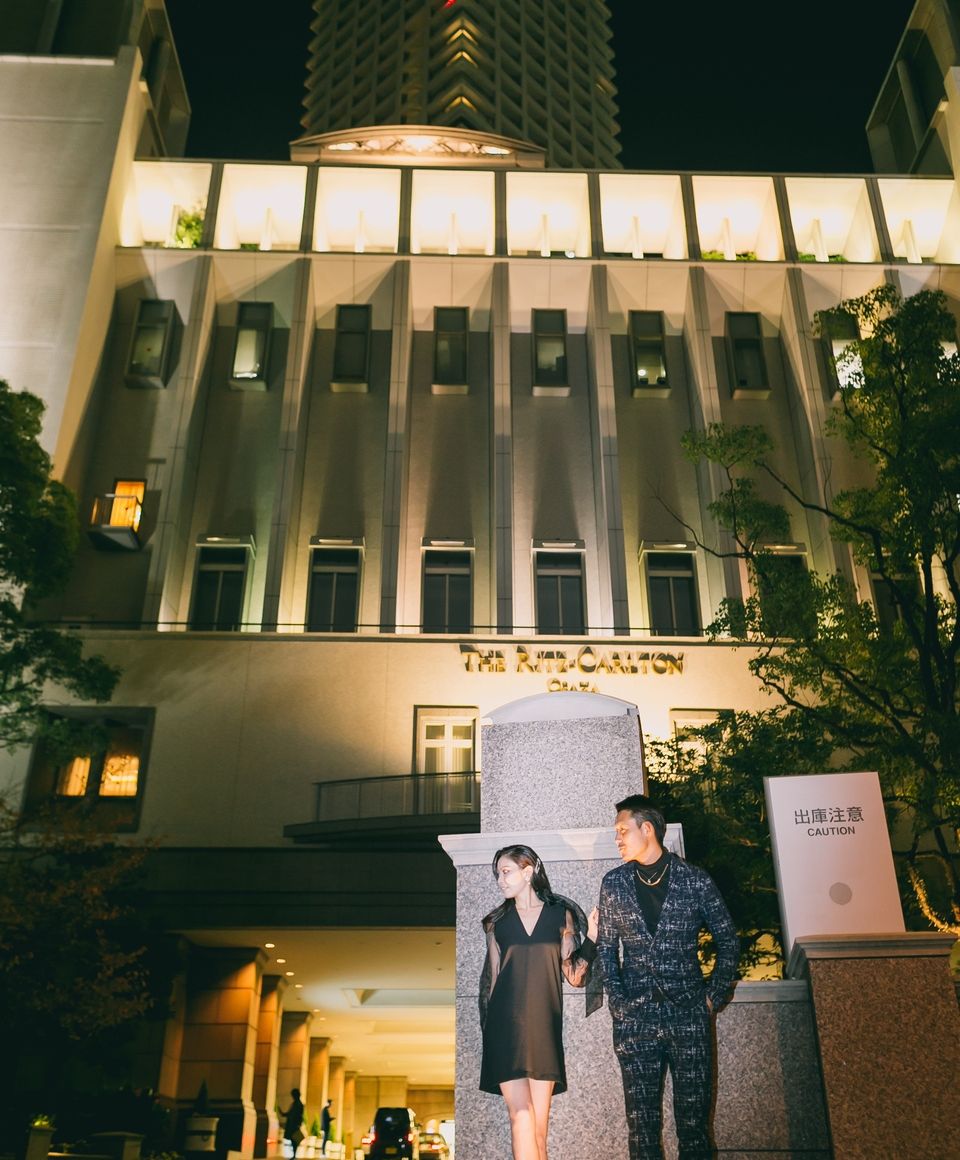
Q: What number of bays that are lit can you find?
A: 9